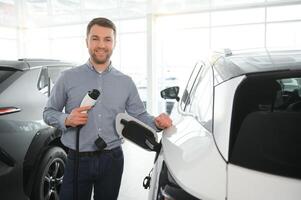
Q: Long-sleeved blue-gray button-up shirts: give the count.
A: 1